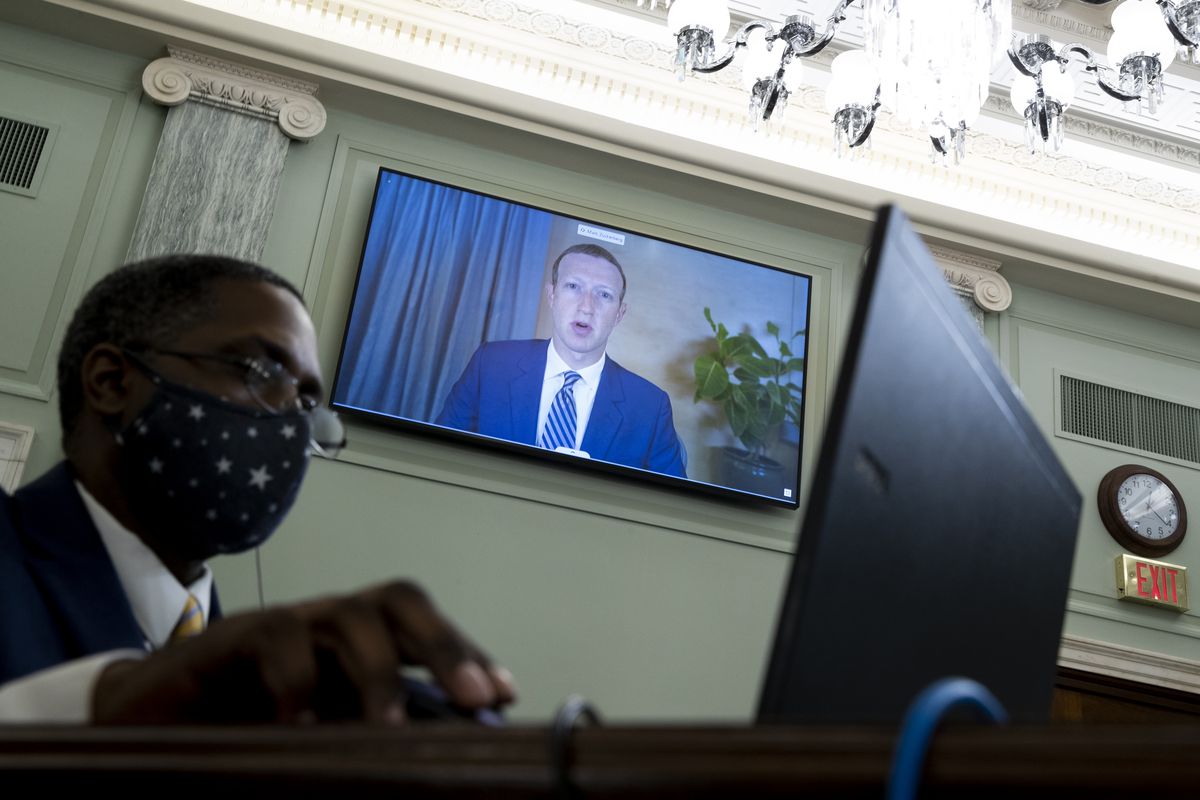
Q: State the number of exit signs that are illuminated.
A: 1